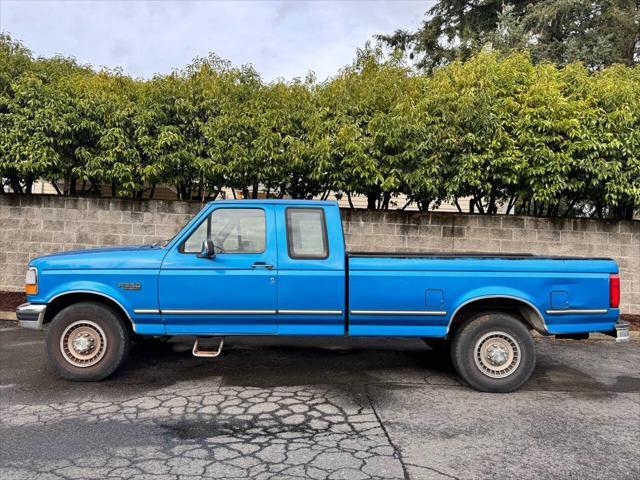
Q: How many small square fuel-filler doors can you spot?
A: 2